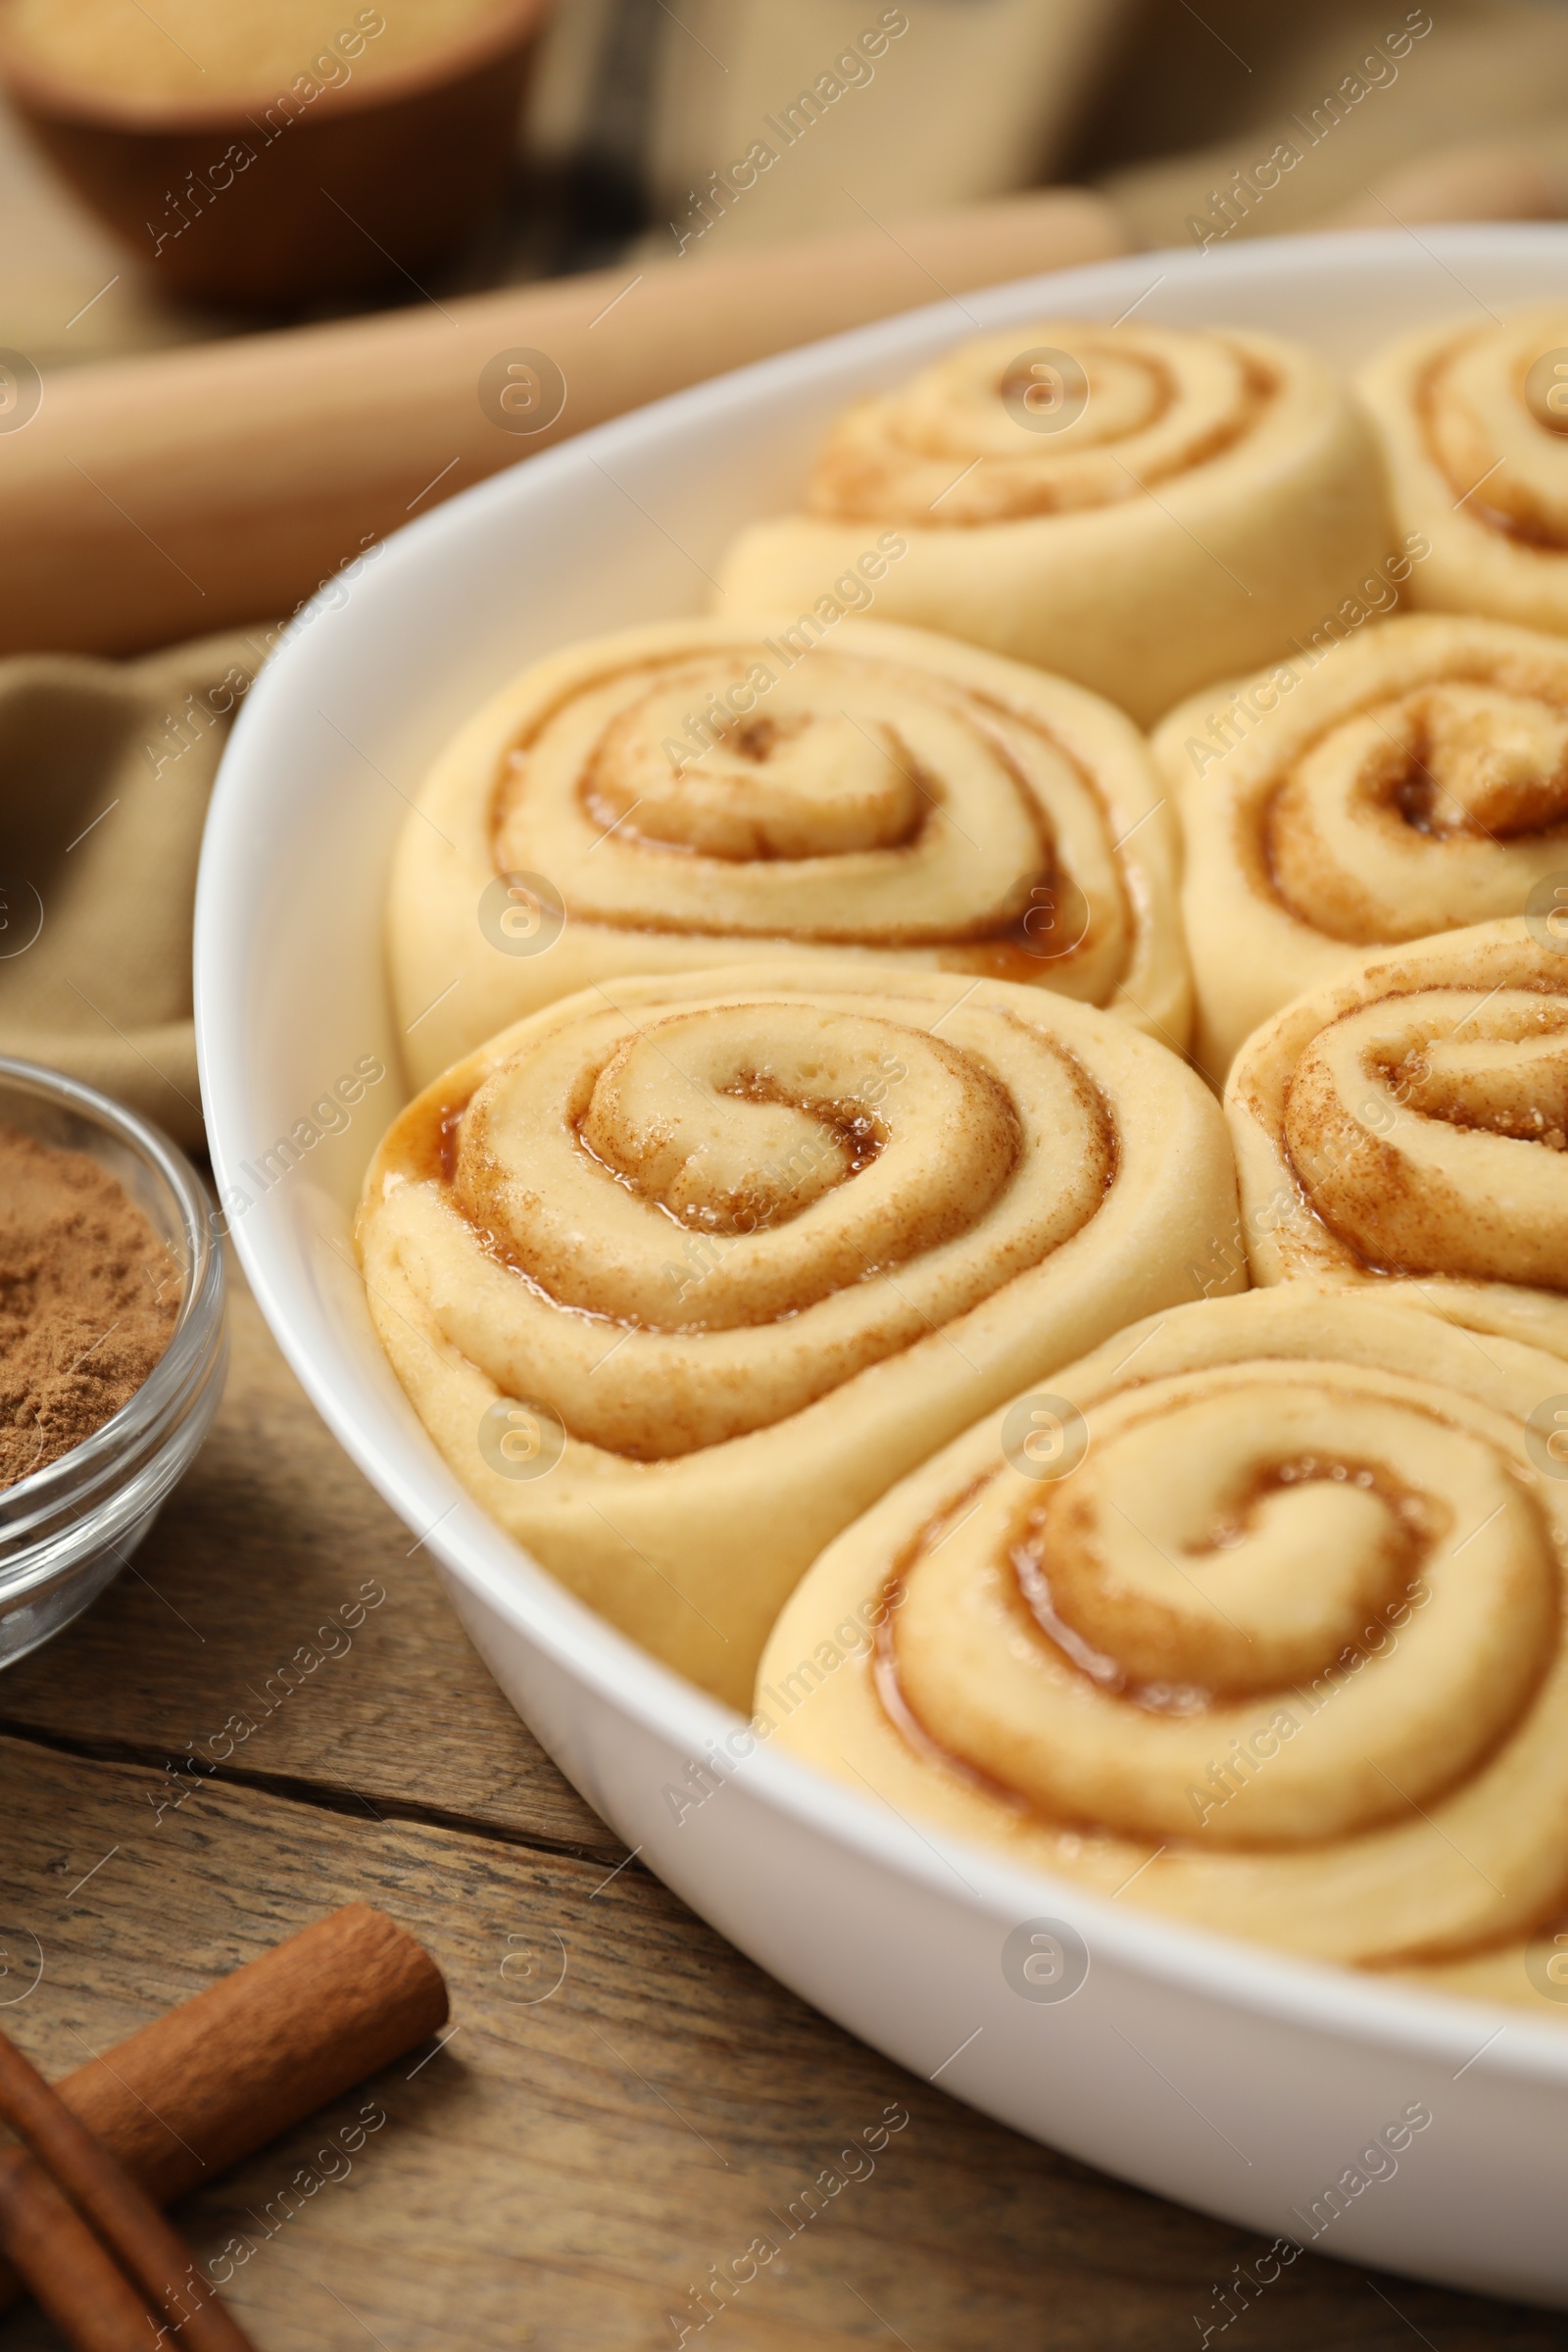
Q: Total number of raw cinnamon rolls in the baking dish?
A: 7